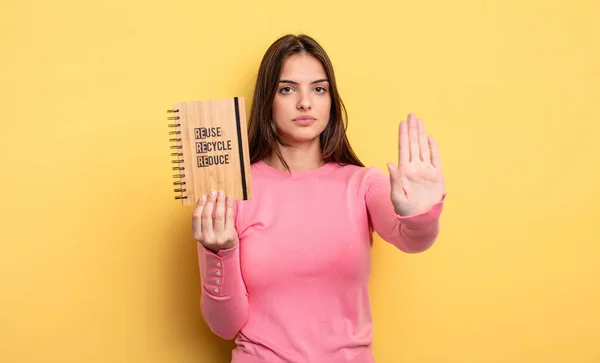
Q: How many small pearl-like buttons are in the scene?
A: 4